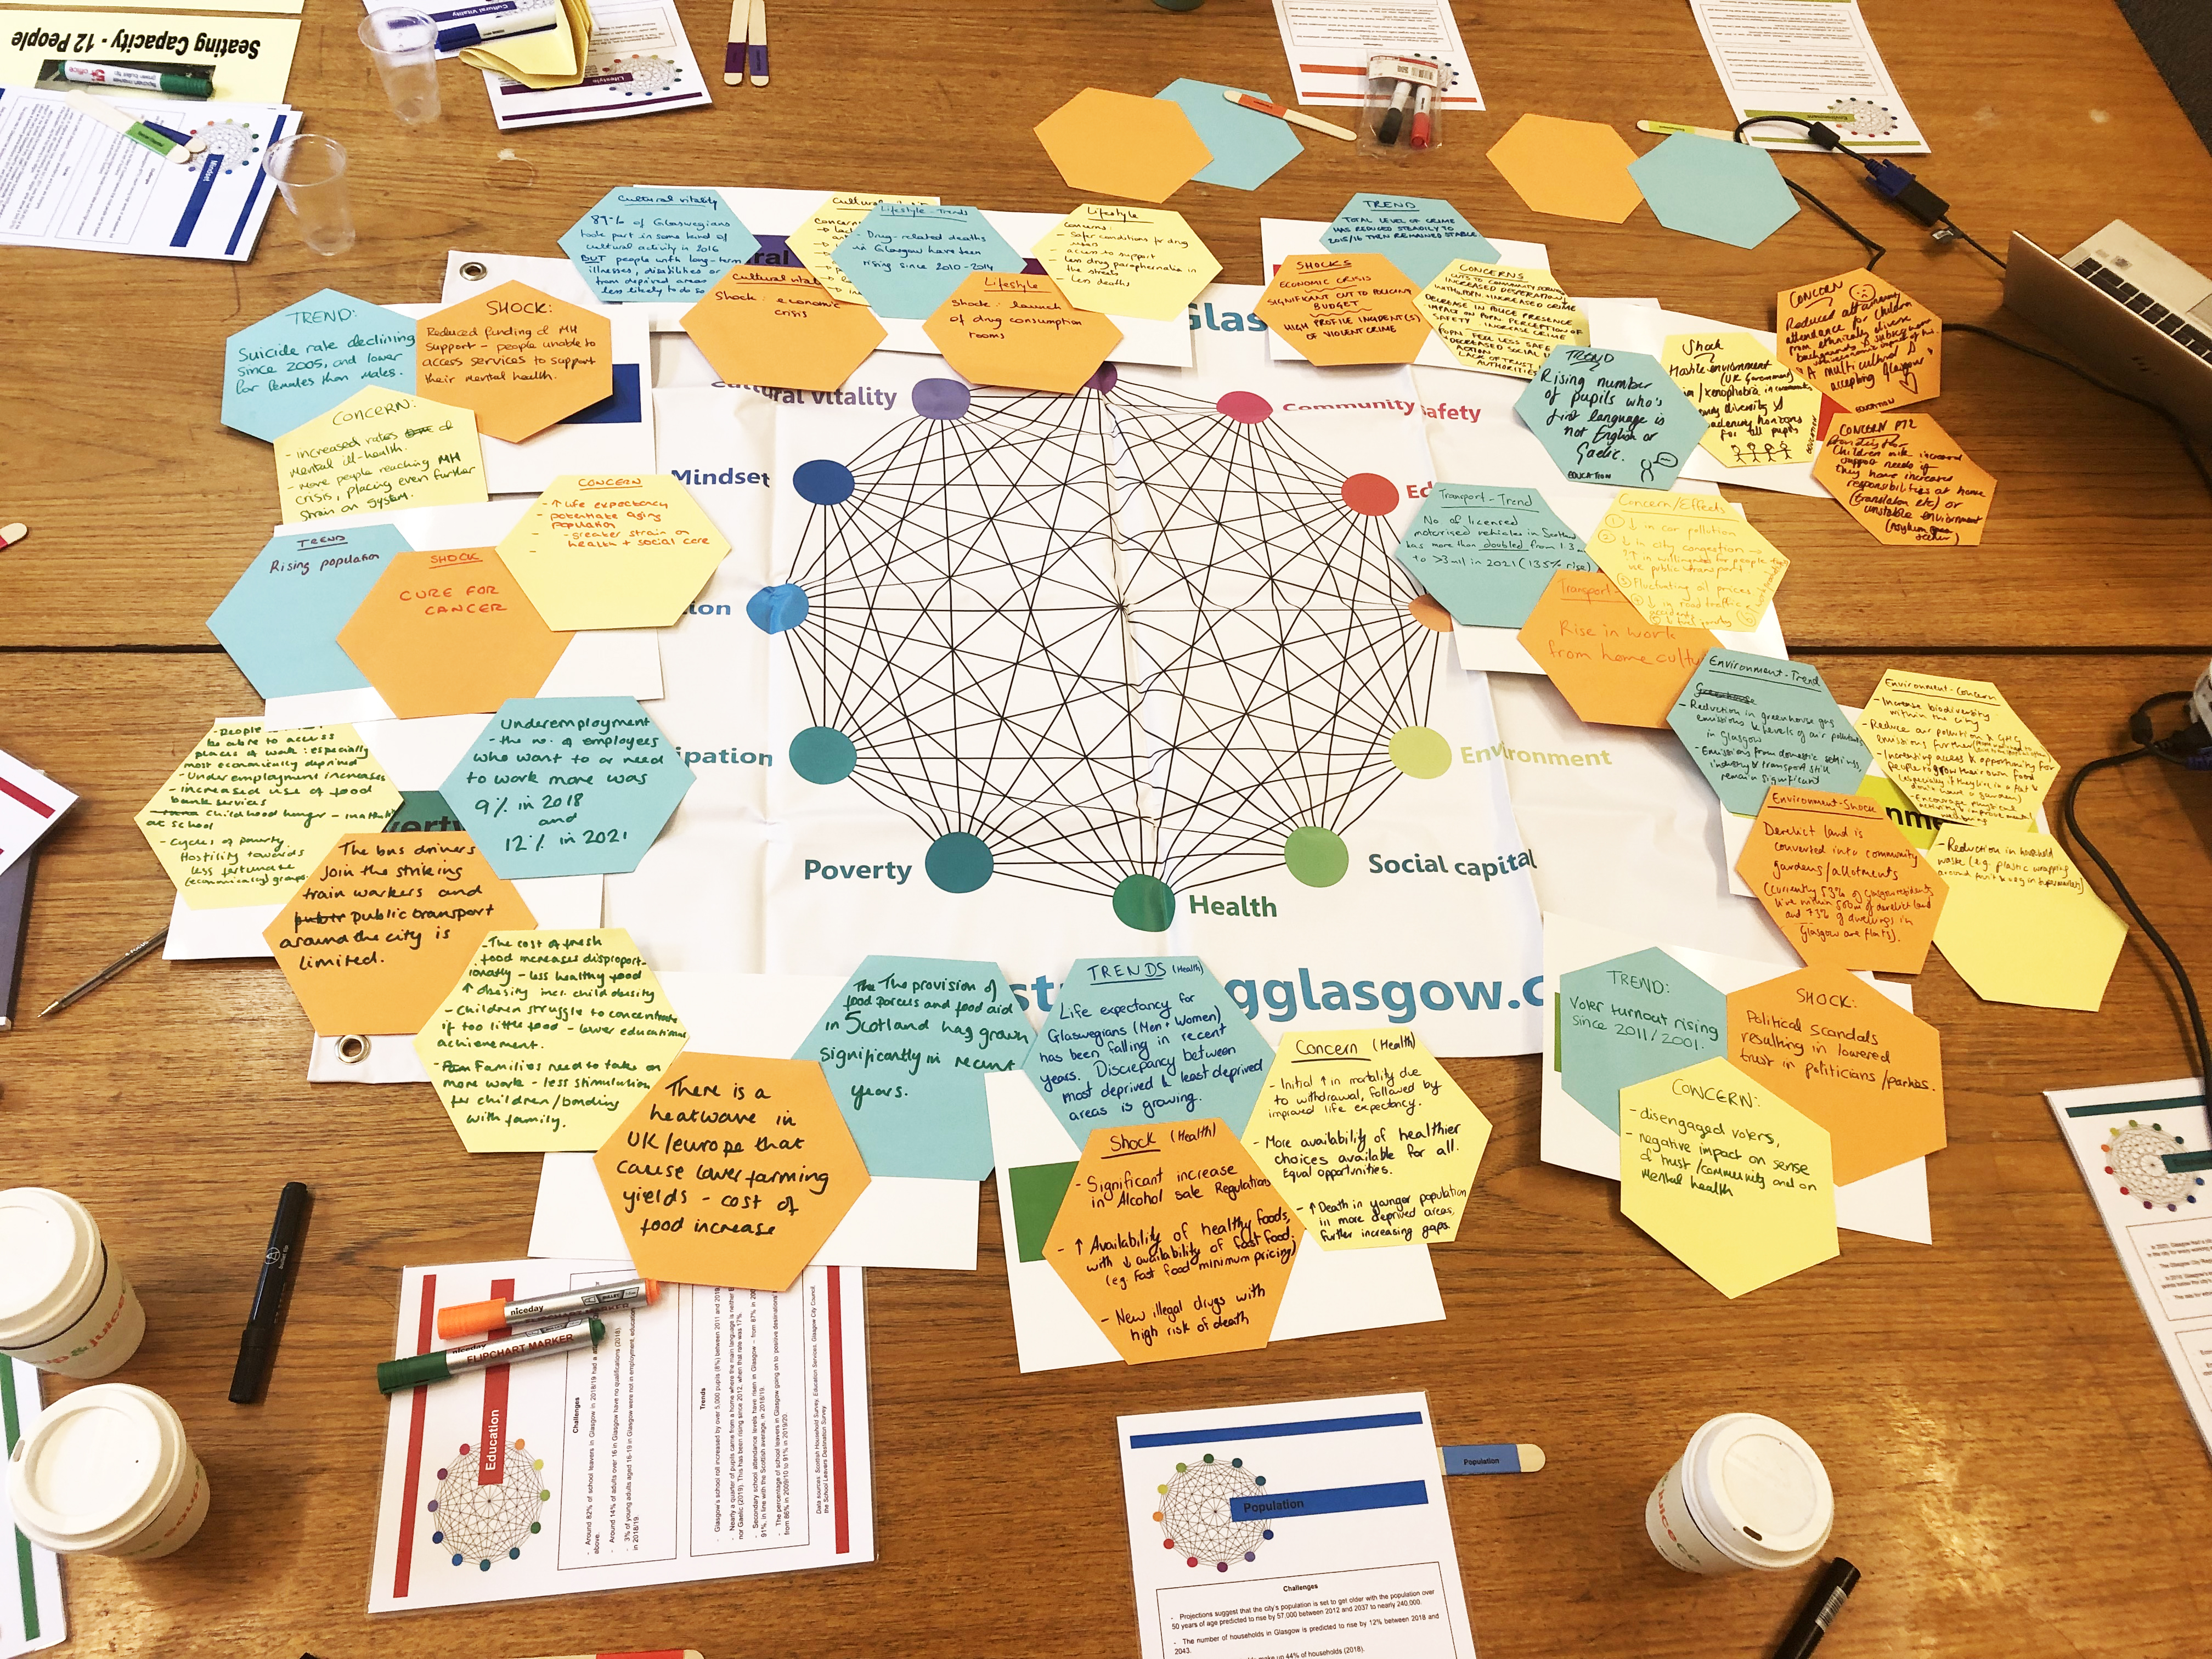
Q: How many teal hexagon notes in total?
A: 14